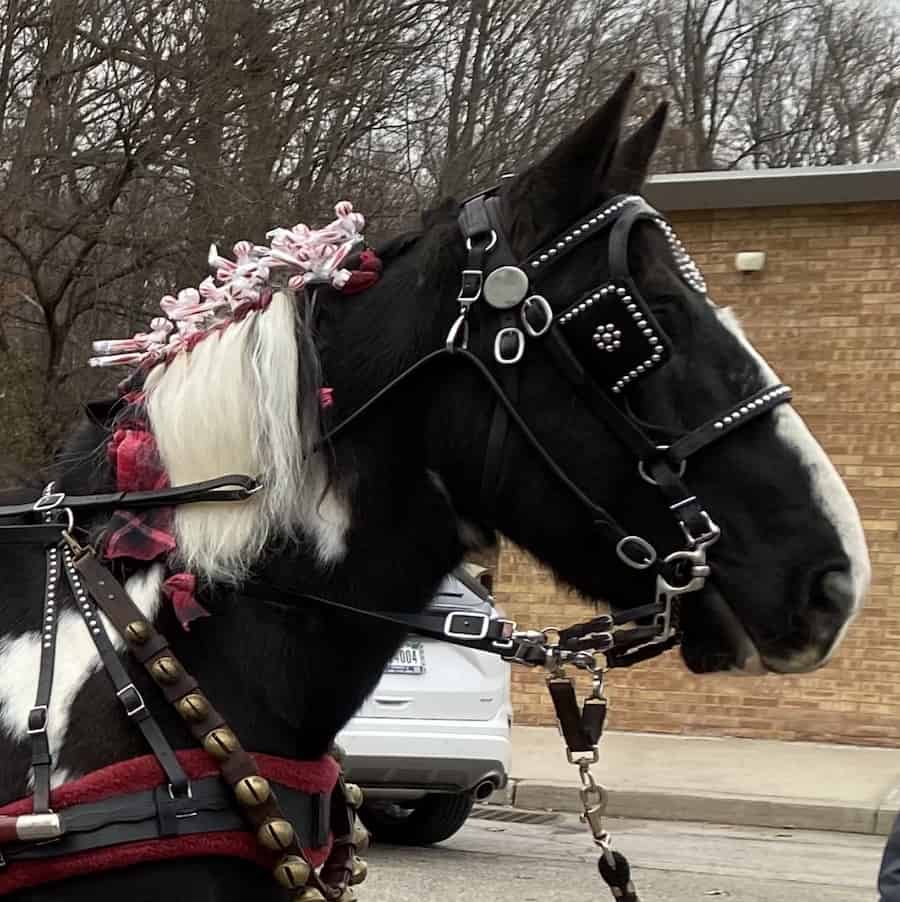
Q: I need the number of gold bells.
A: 12